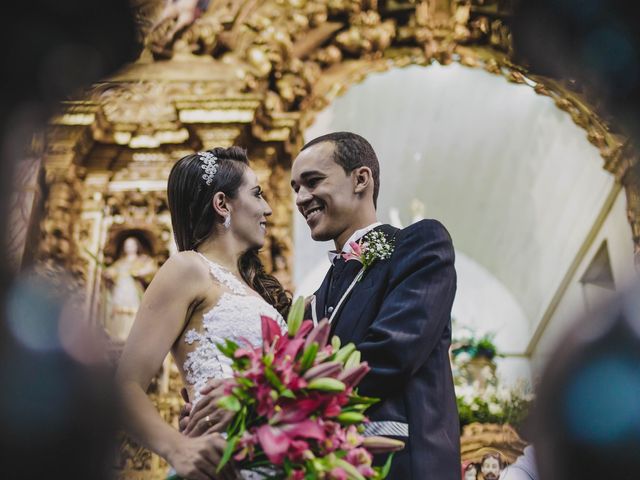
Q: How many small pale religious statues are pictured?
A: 1